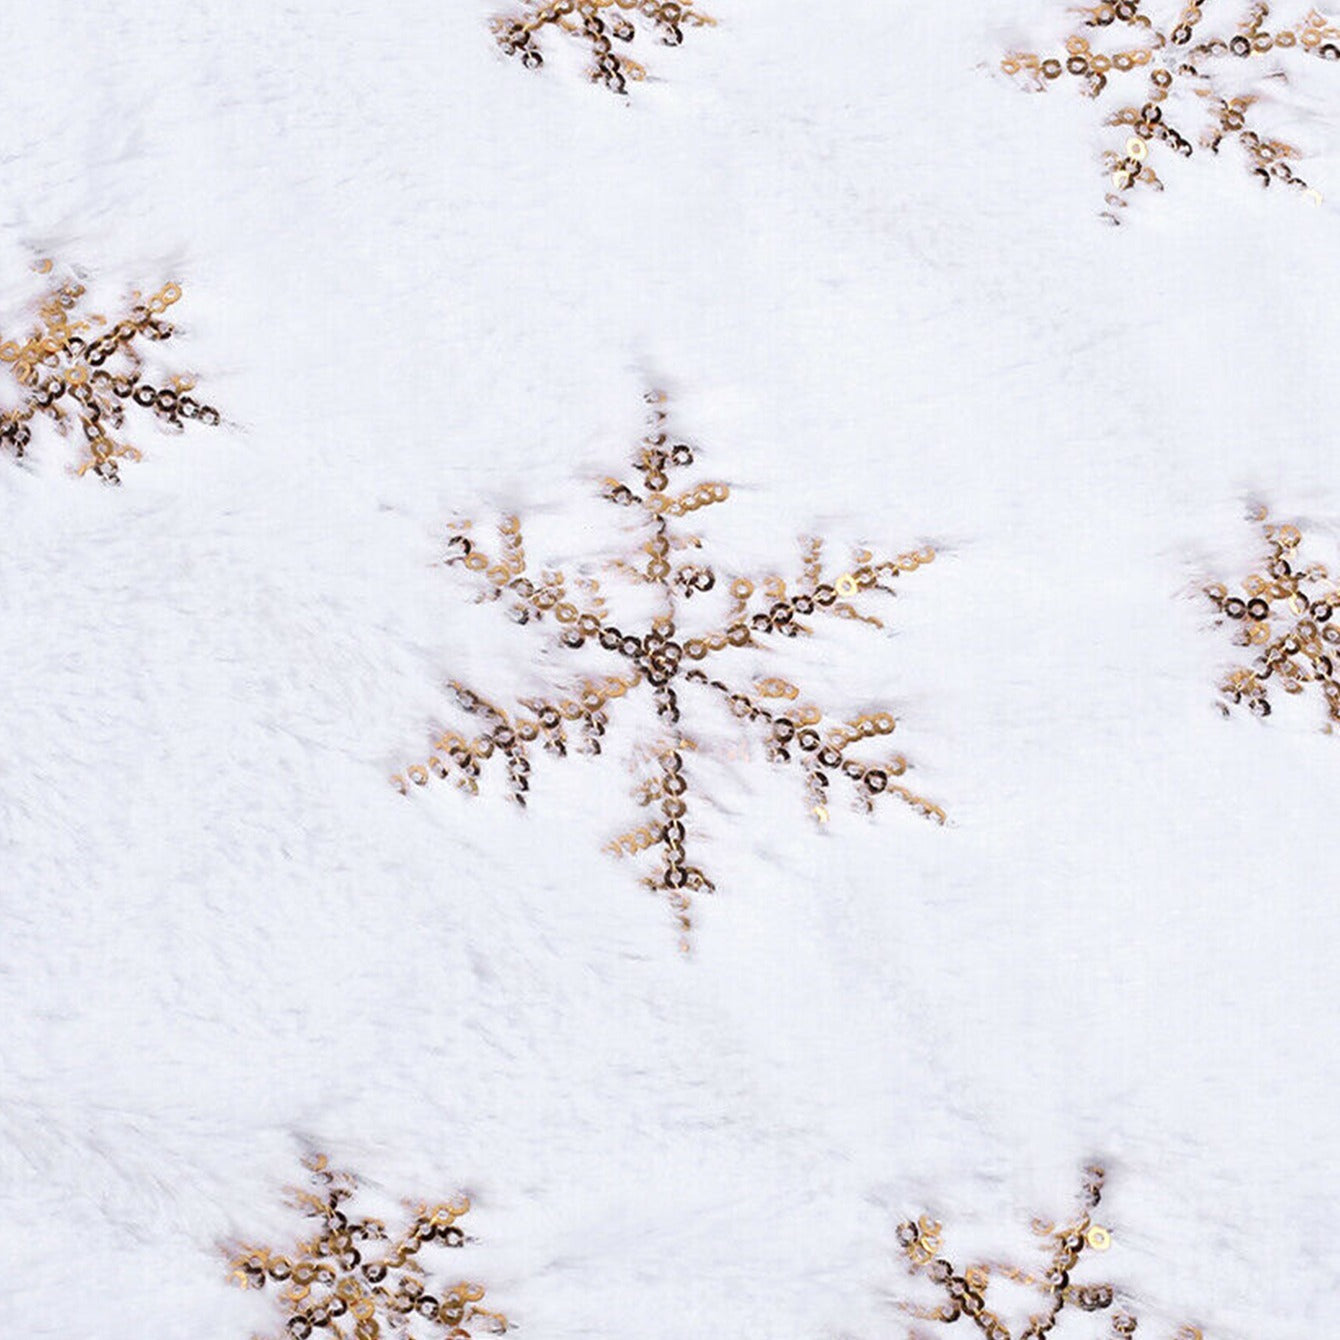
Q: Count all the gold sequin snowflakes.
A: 7